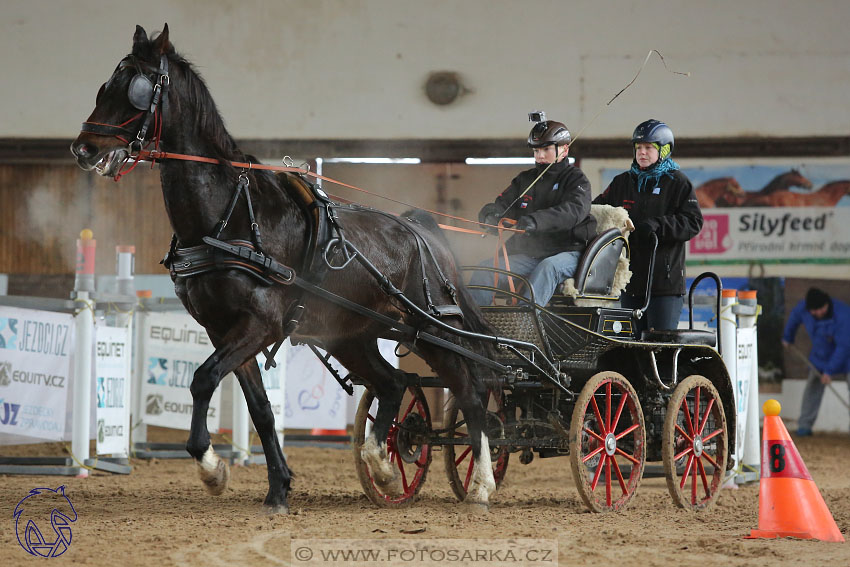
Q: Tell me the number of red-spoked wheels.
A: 4